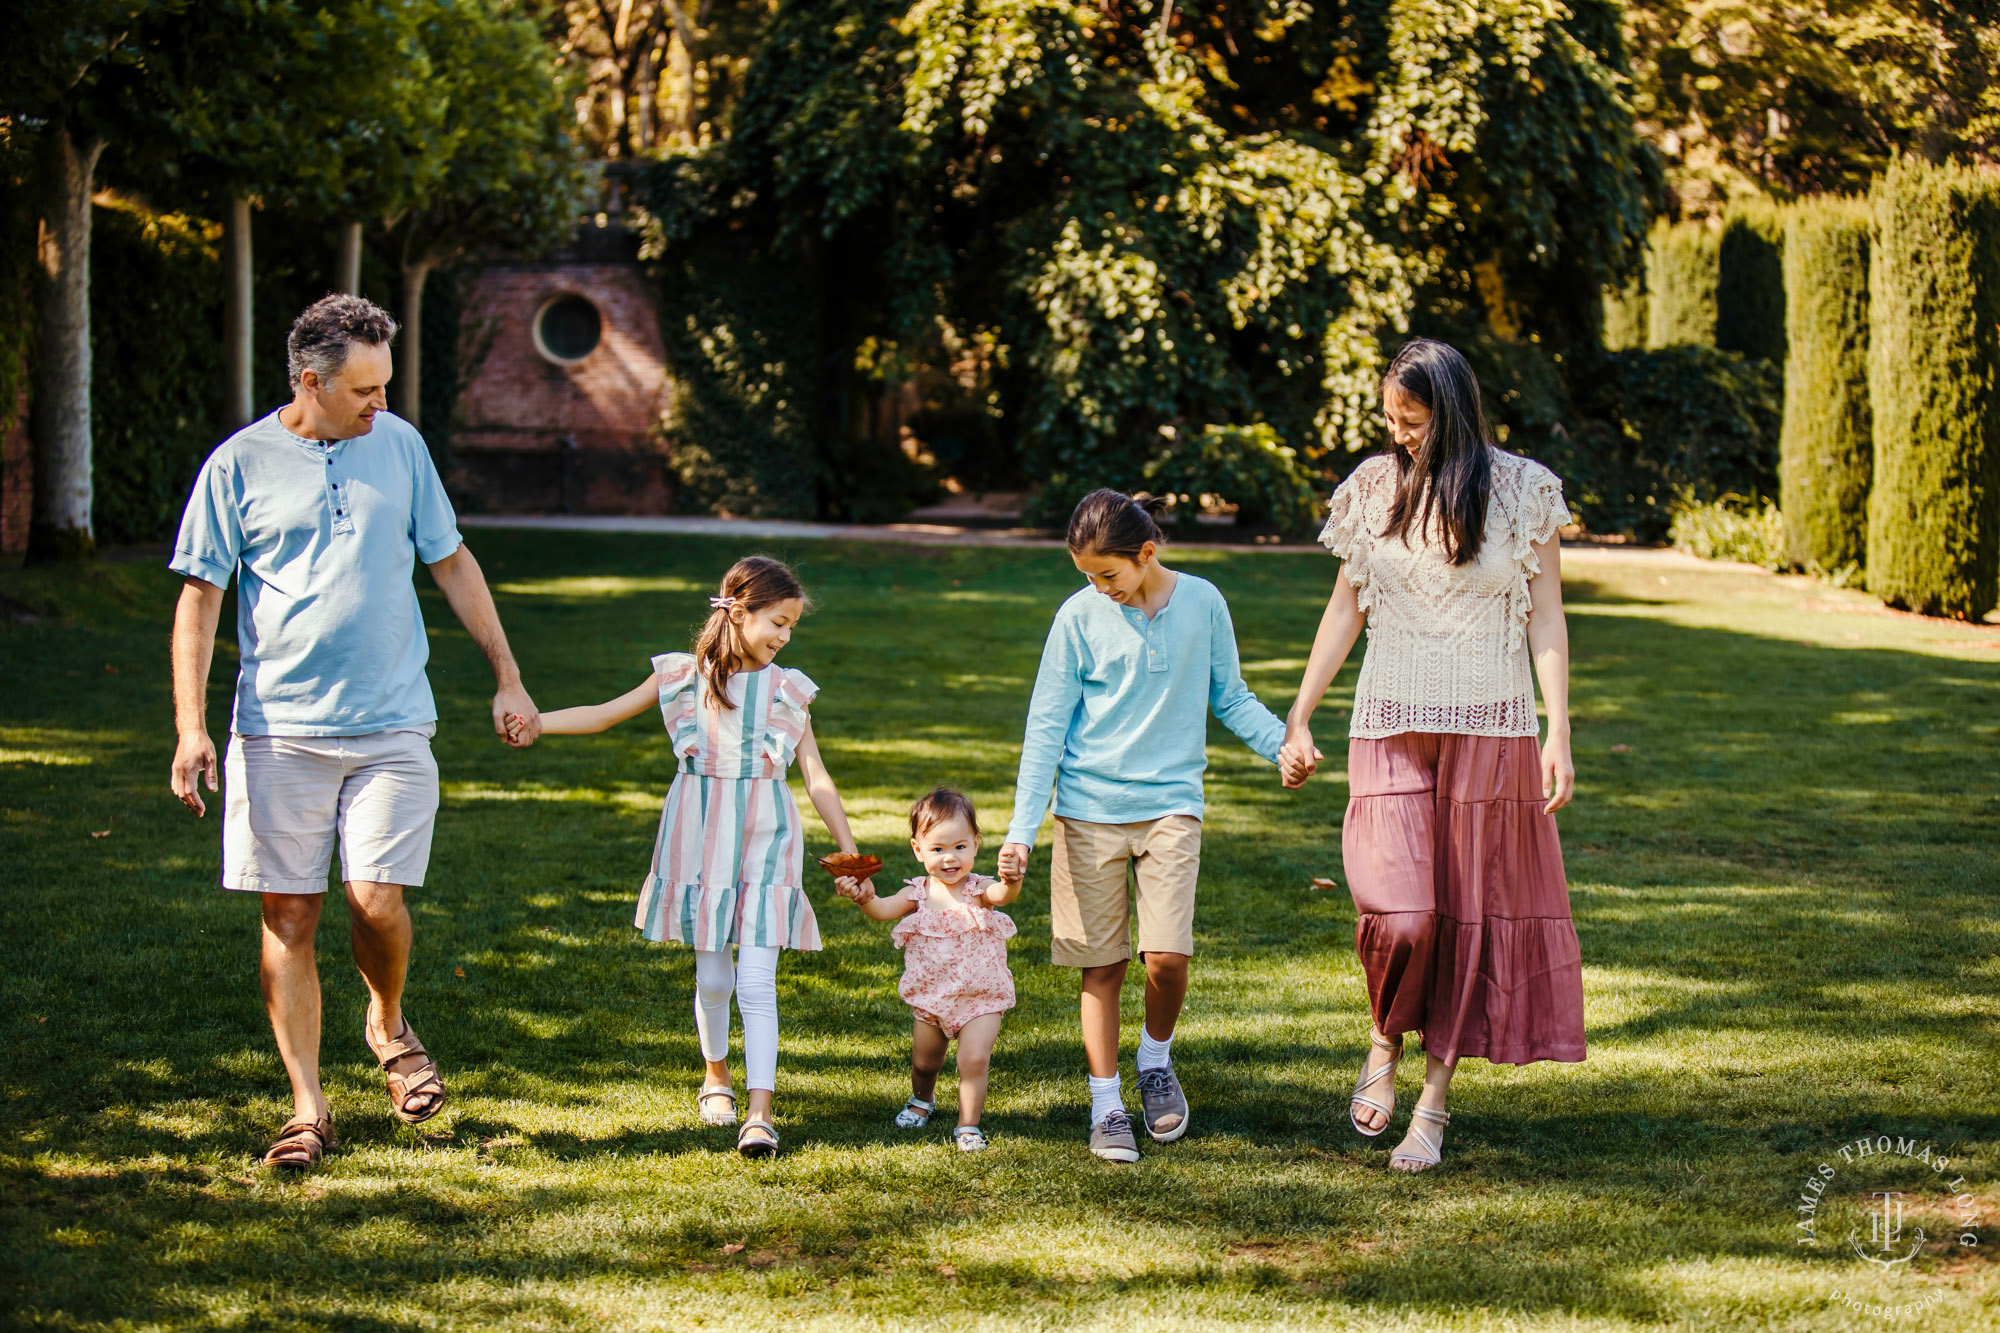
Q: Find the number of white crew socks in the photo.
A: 2